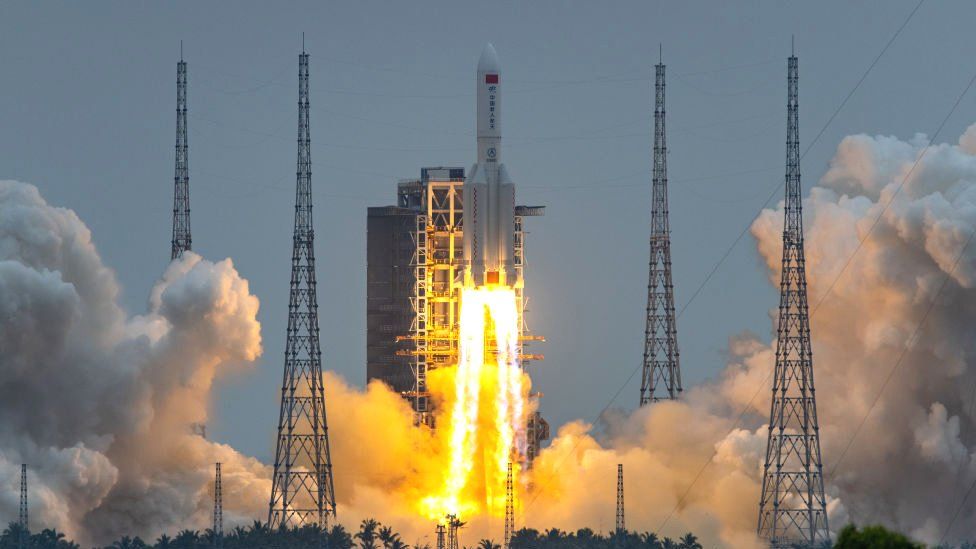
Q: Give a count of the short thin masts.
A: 4